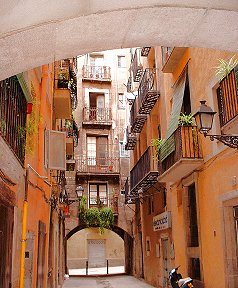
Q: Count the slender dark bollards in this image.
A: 2